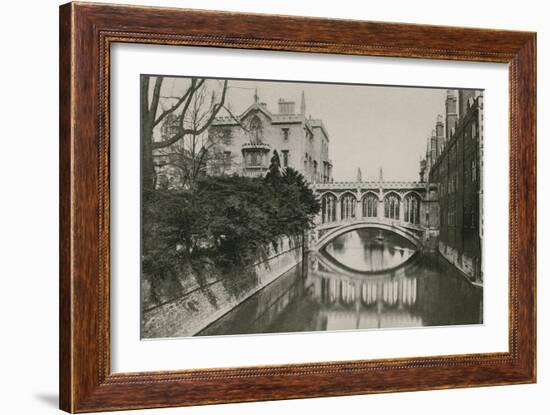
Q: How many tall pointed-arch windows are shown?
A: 5